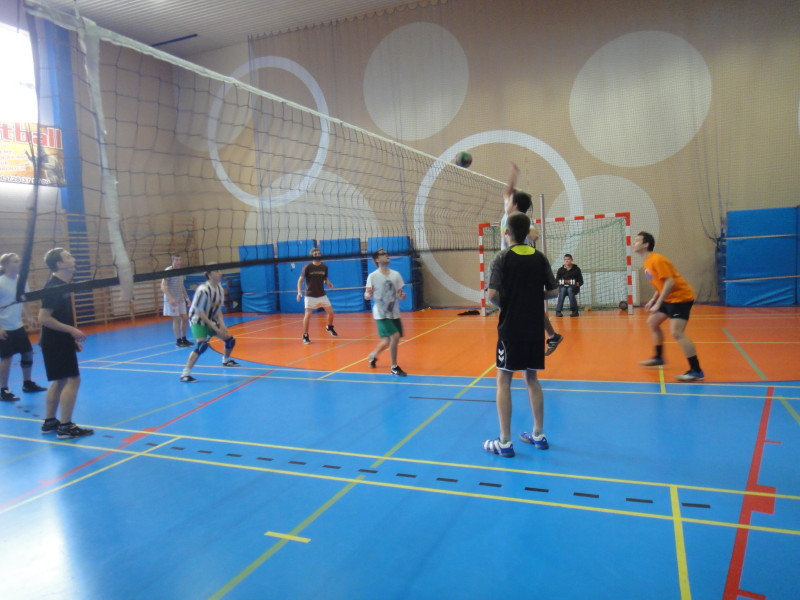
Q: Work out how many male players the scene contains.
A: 9